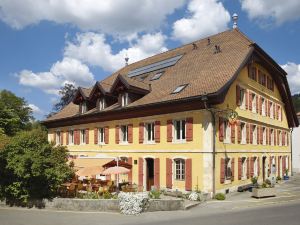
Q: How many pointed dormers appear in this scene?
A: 3